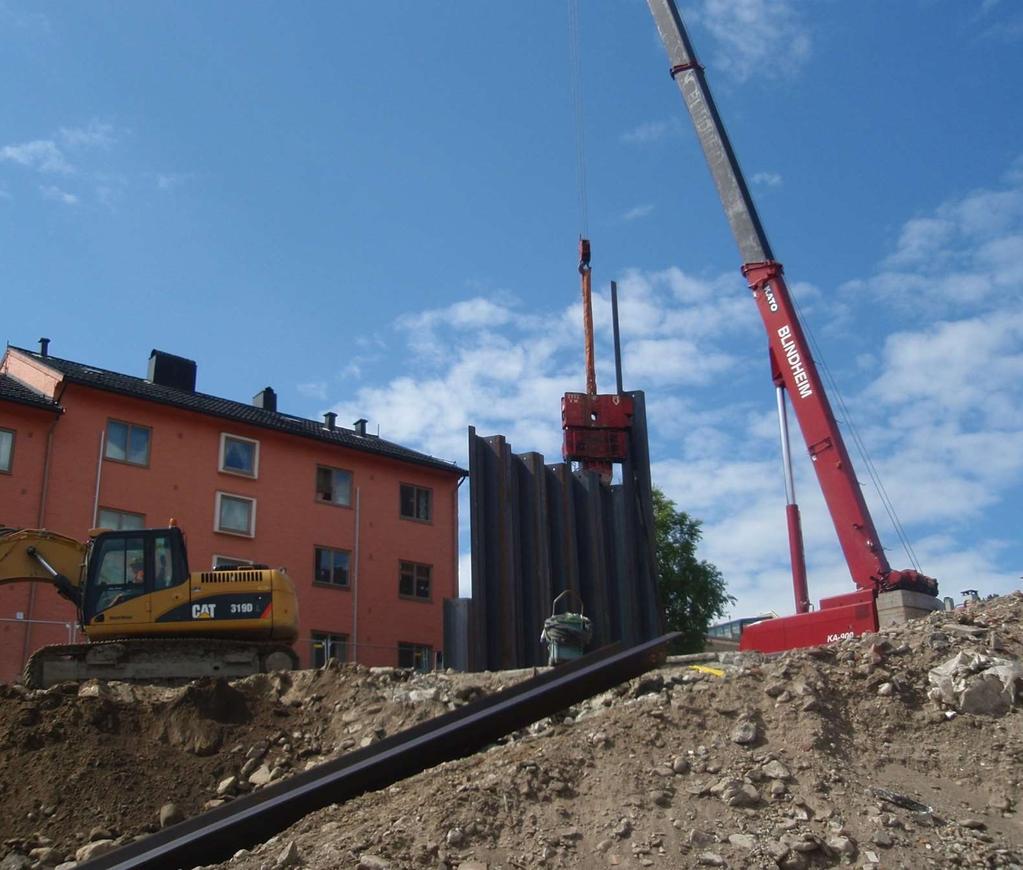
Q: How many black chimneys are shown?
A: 5